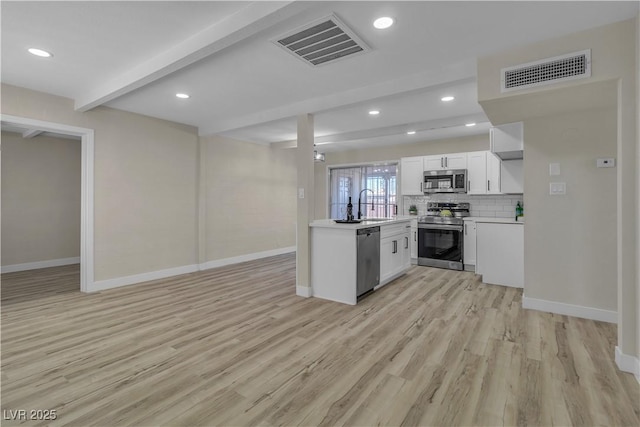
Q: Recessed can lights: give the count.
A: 7